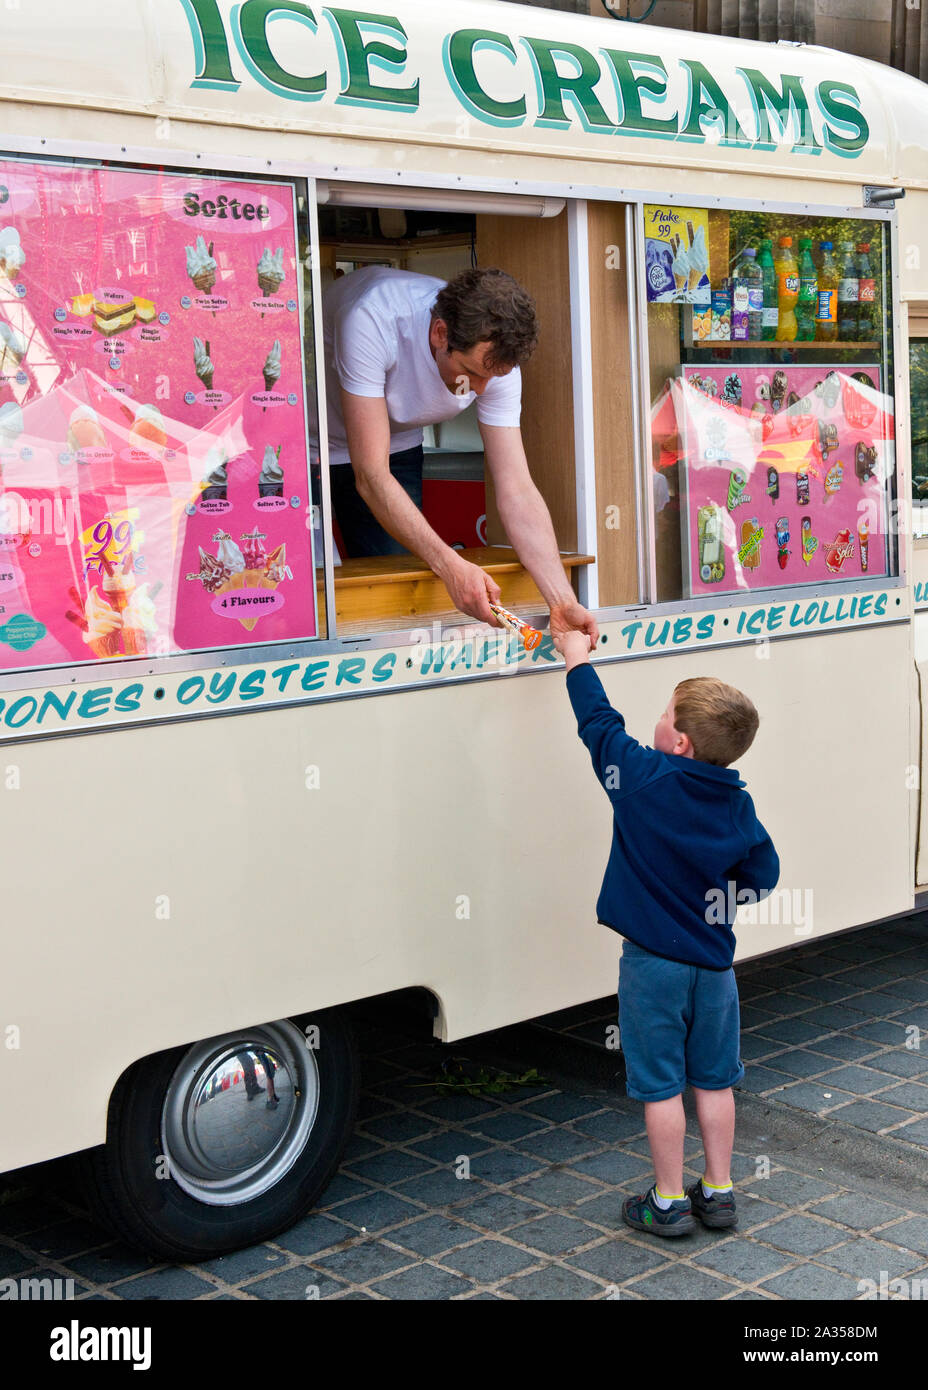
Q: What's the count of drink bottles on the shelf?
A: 7